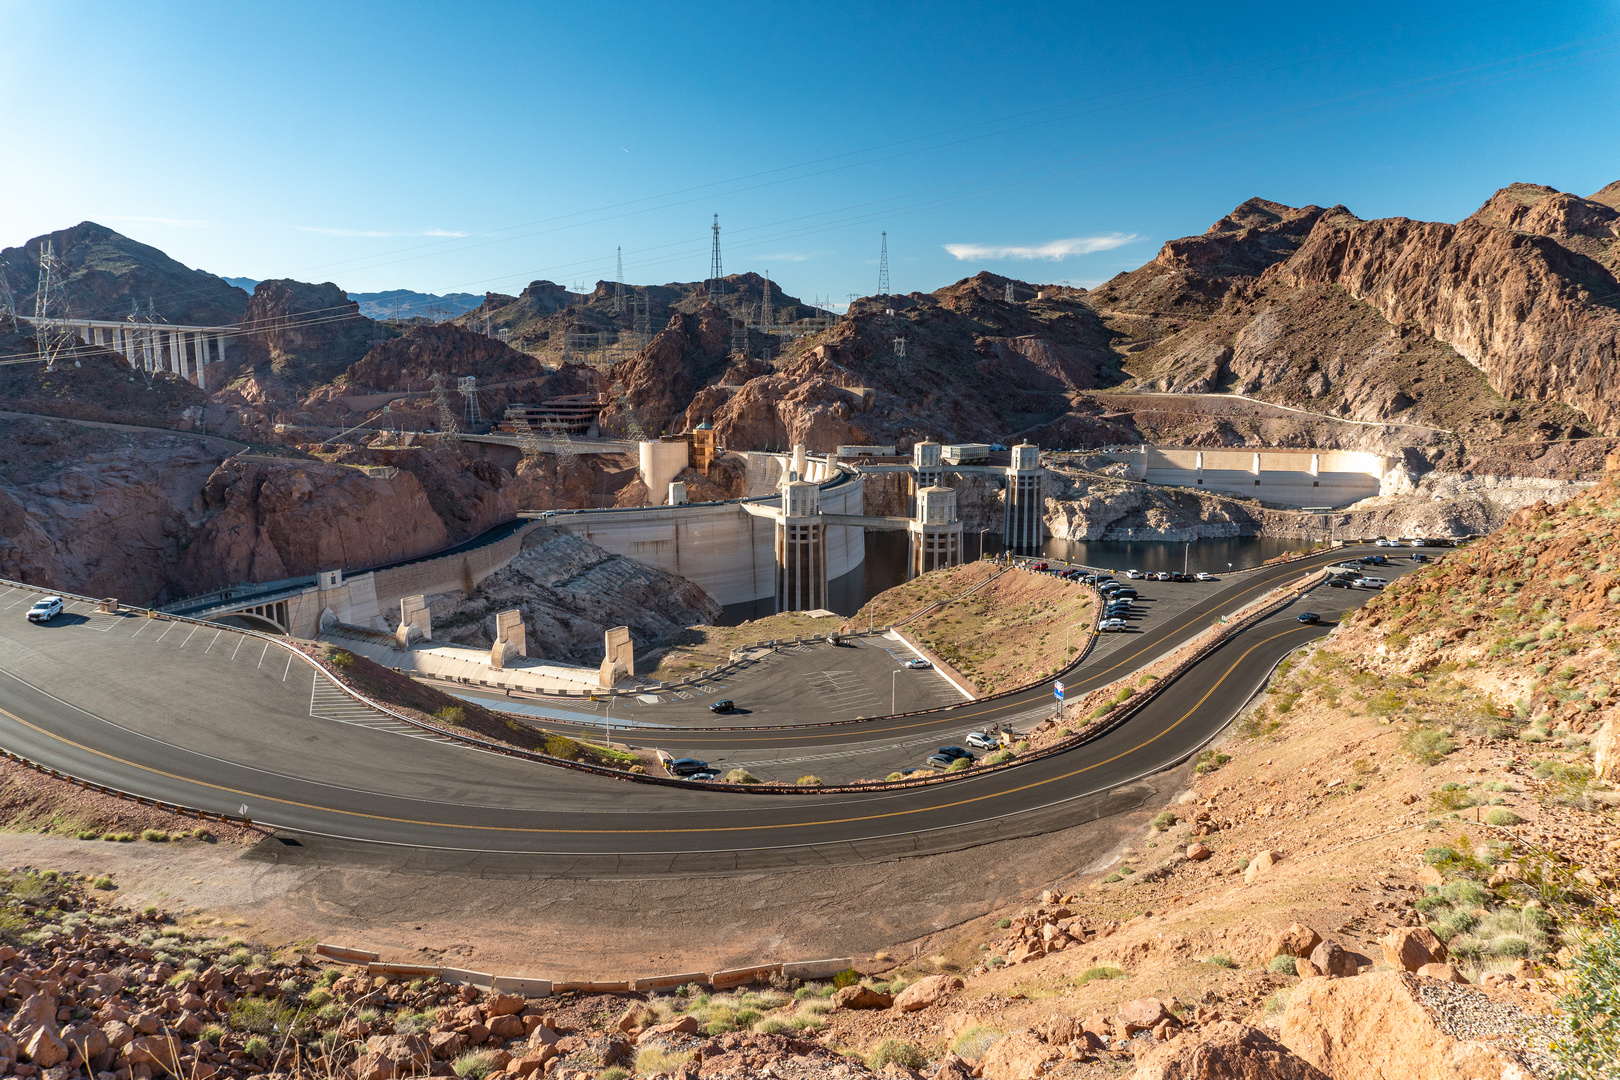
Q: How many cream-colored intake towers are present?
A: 4